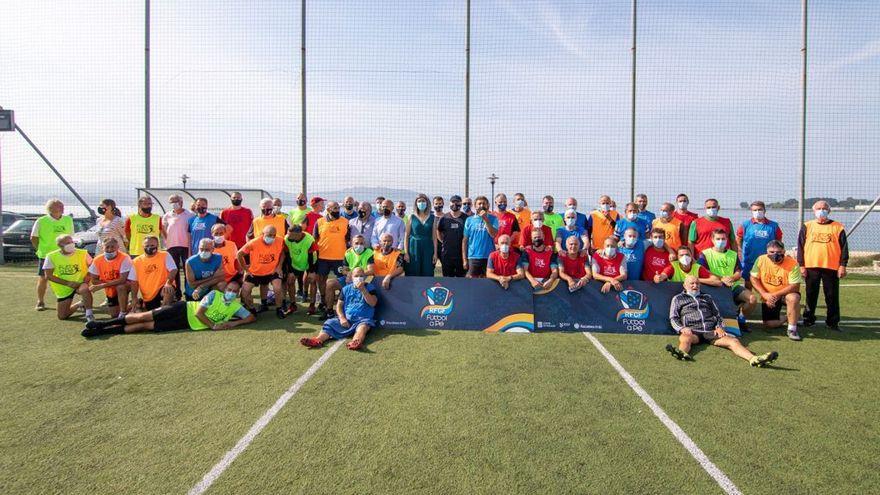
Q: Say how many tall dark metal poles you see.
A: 5